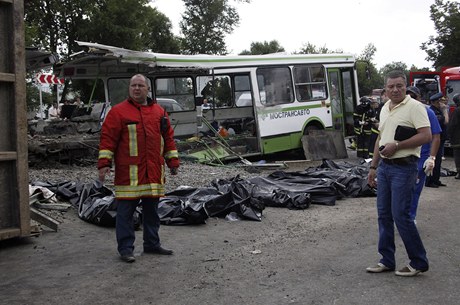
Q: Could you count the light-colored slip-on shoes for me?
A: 2